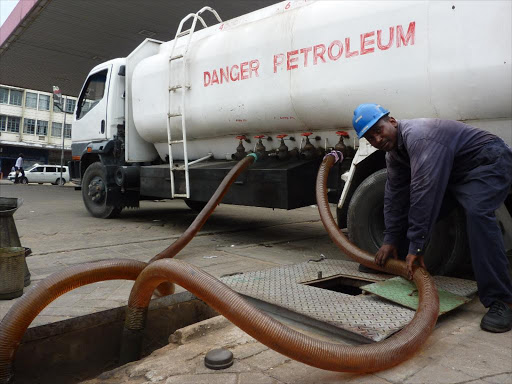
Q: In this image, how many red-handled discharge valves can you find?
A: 5